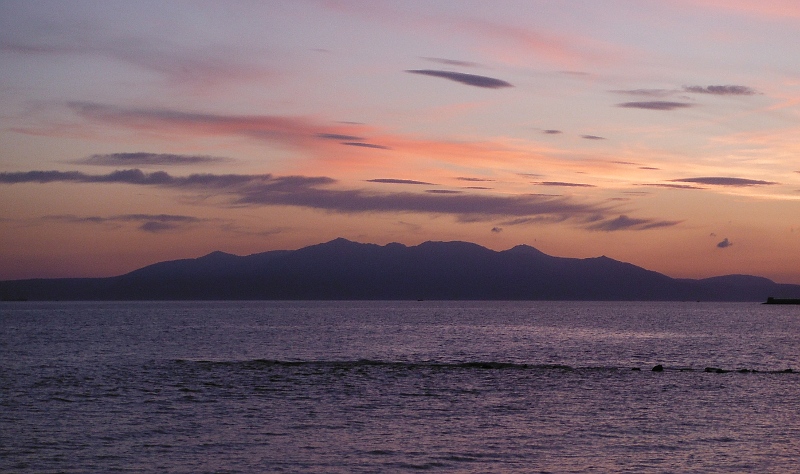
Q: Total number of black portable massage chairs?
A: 0